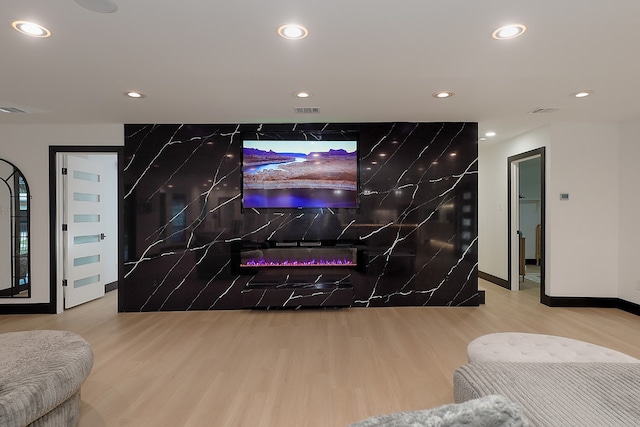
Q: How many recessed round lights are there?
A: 8